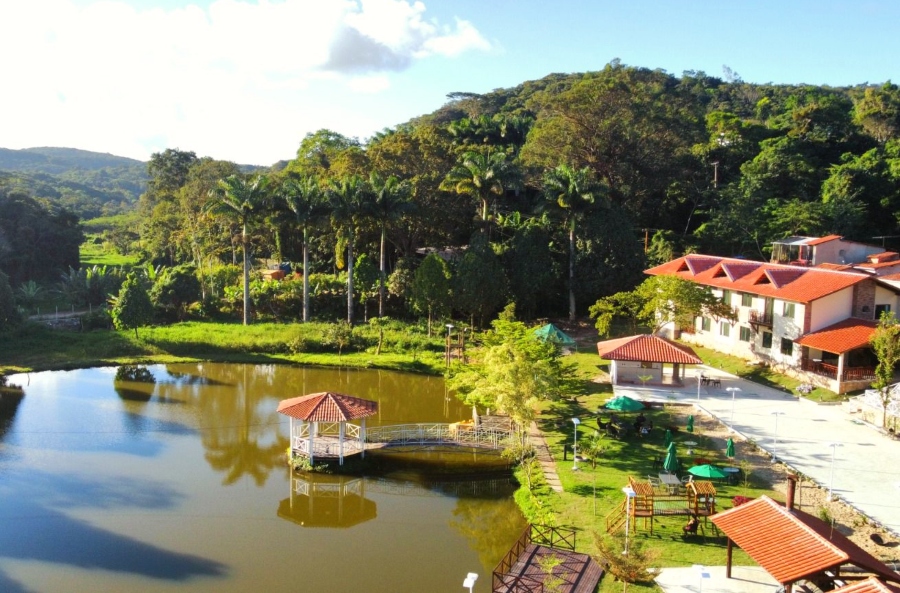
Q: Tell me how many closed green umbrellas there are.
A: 4